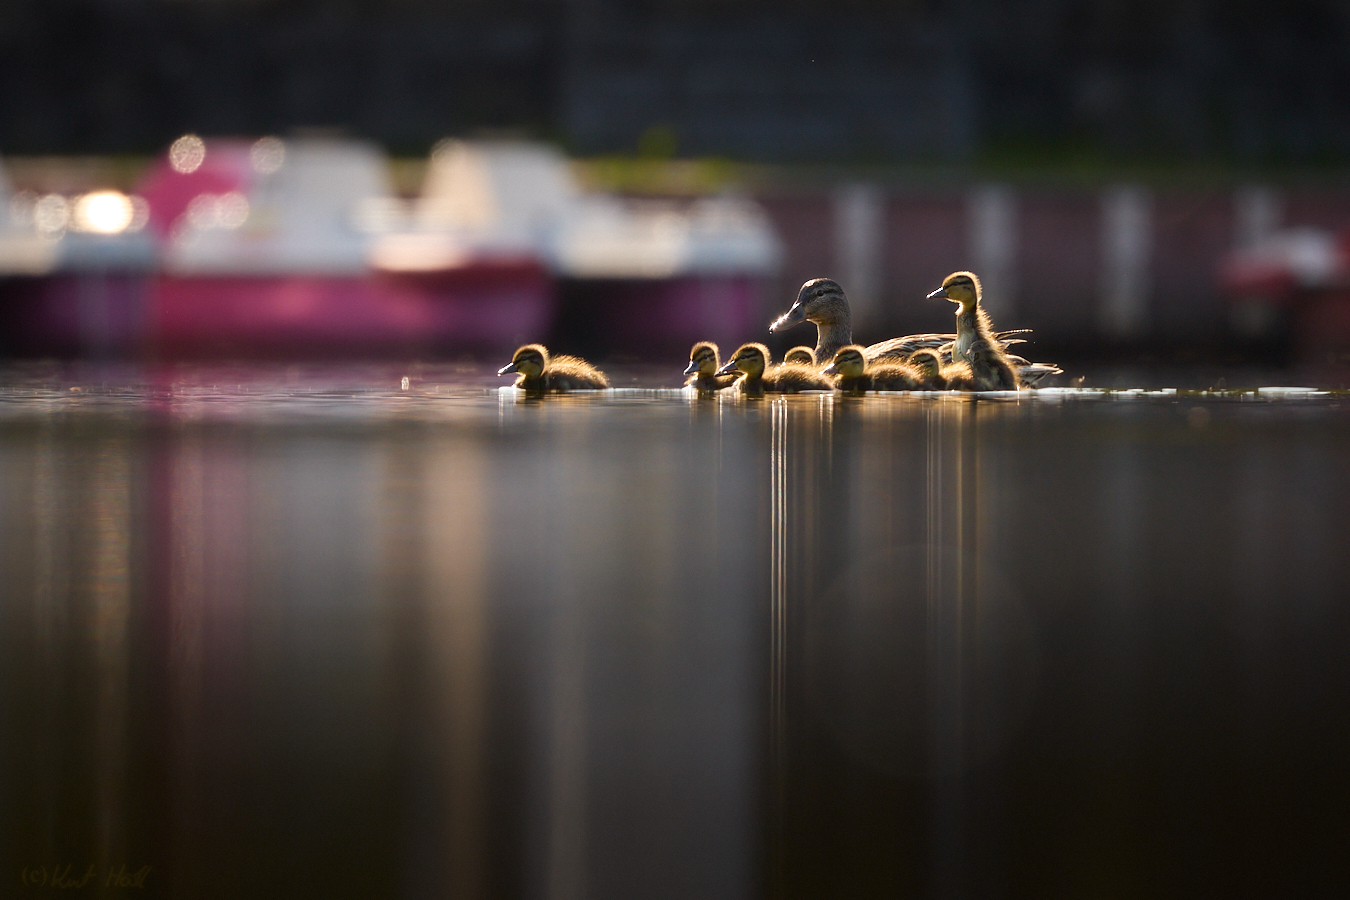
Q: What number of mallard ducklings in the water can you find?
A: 7